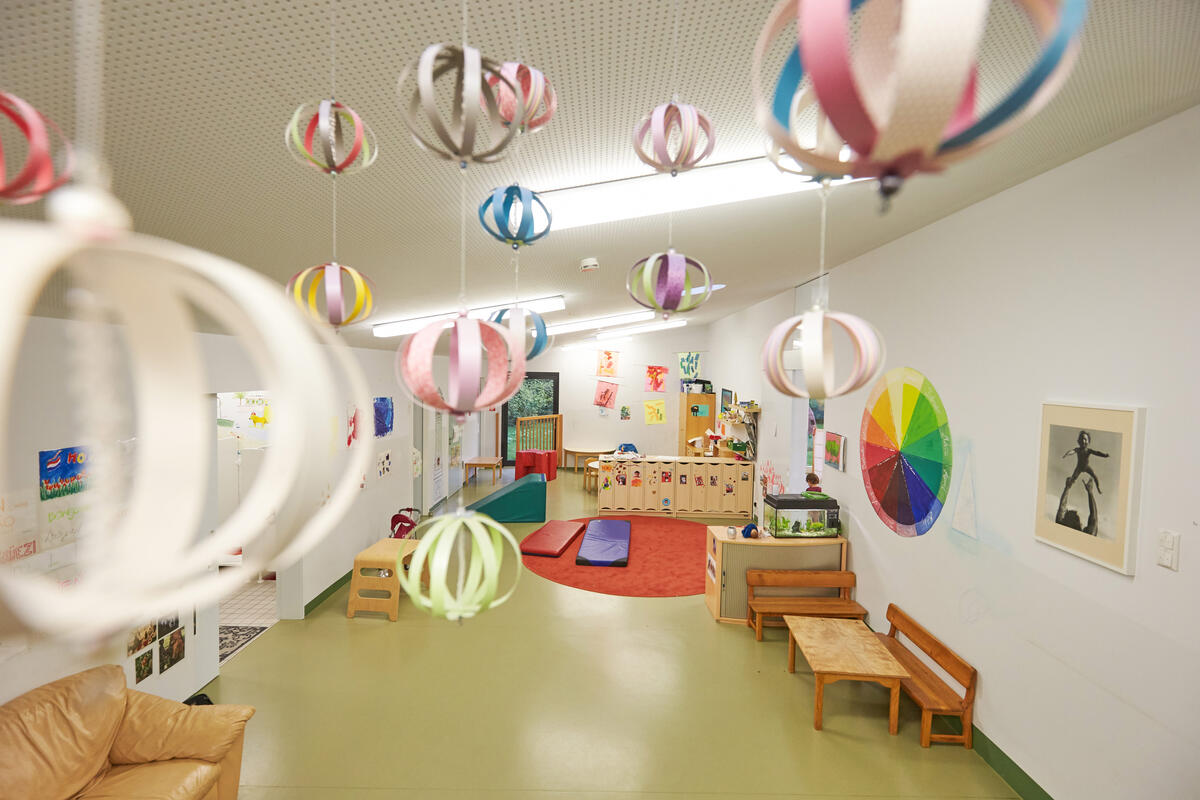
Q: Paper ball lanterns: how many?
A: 15